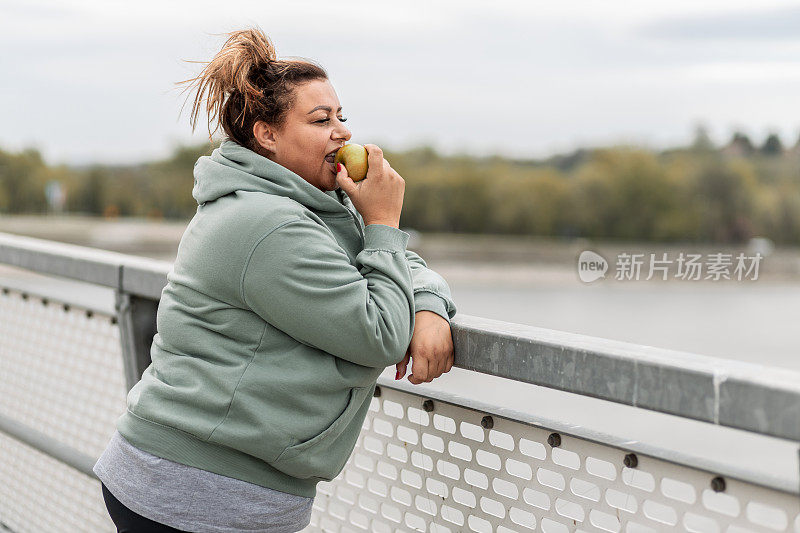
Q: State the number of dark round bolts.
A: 12